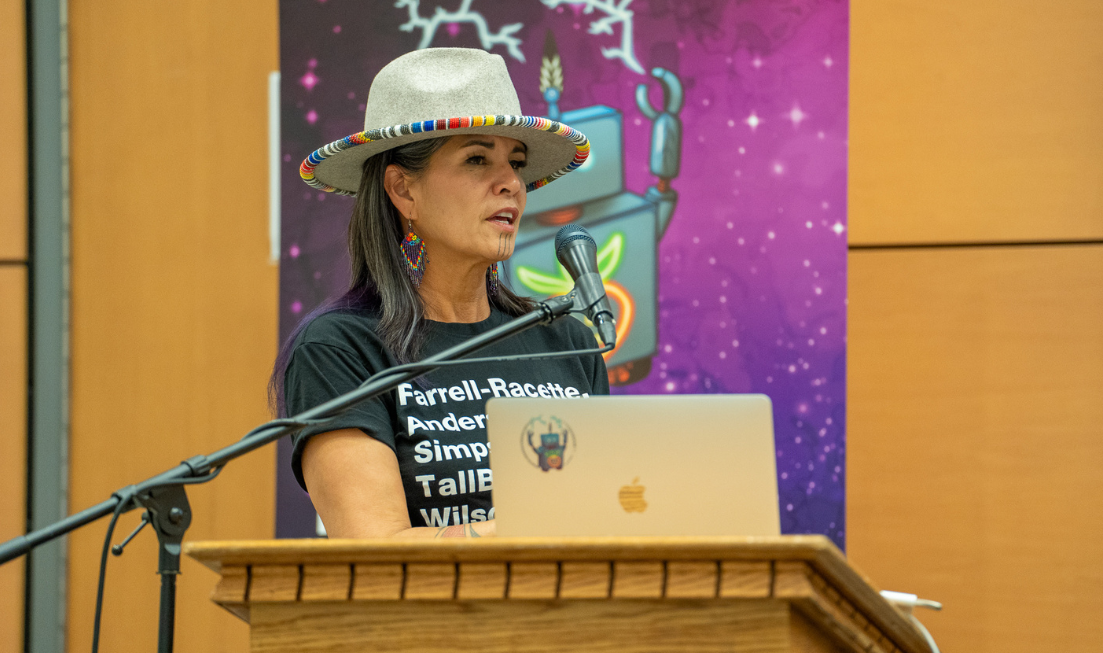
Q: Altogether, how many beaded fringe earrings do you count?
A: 2